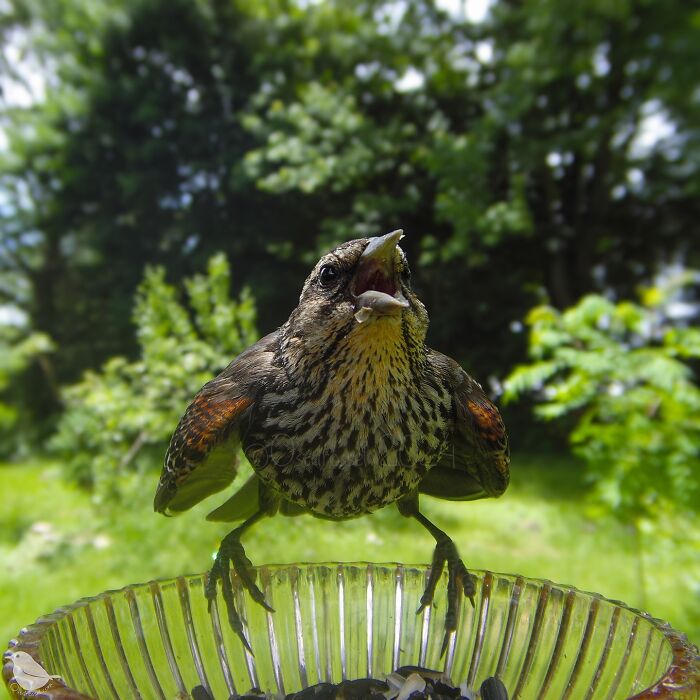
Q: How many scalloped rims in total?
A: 1